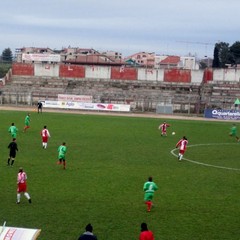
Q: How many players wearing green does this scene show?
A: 5